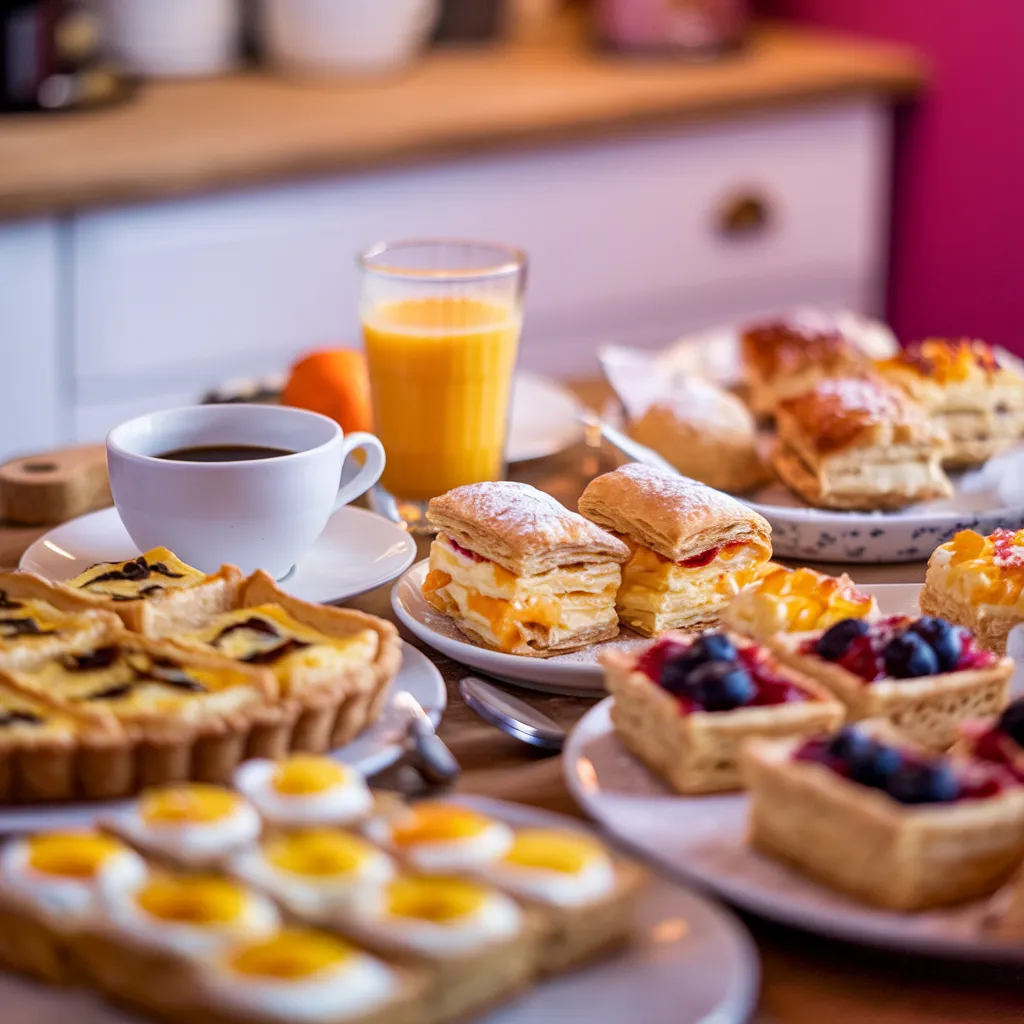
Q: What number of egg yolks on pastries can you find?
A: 9